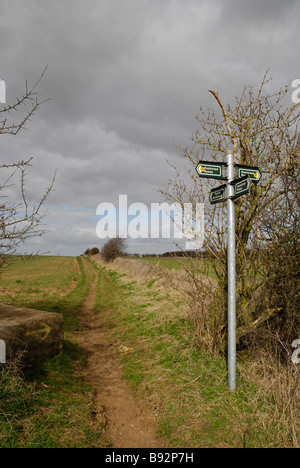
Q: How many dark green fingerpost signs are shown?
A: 4